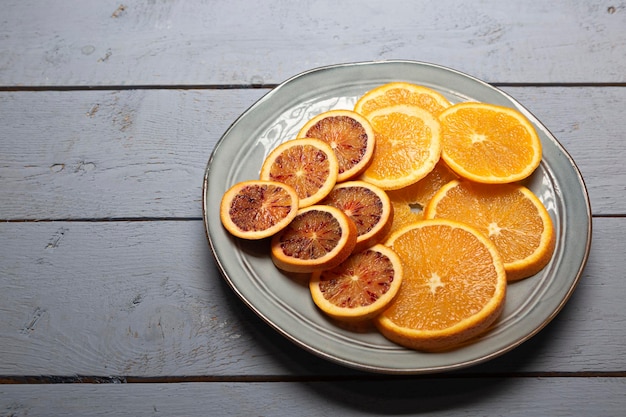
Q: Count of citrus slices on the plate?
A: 12